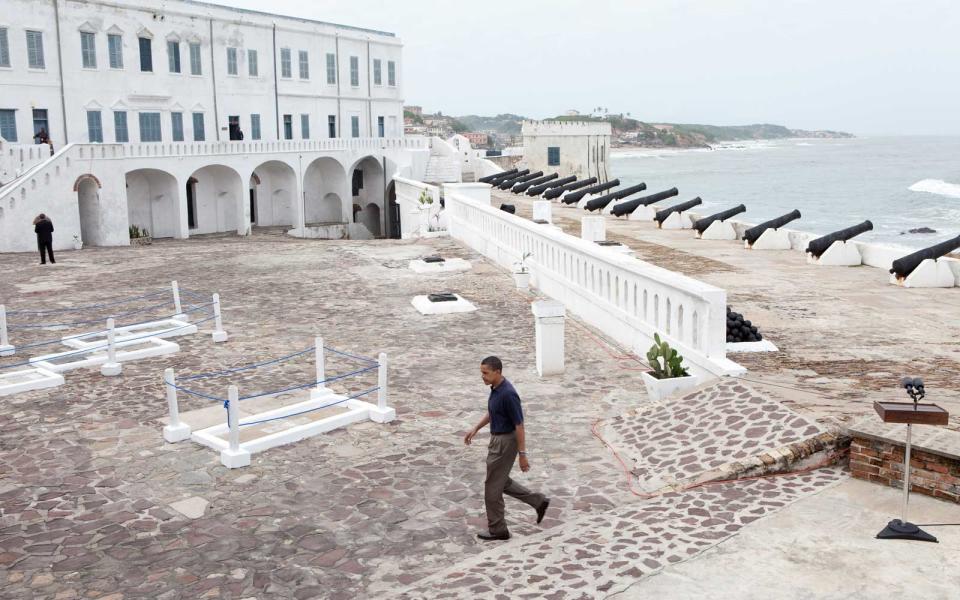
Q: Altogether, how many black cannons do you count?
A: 14